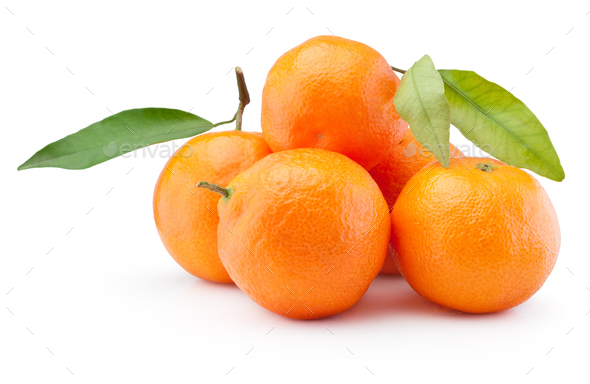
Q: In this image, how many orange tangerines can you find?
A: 5